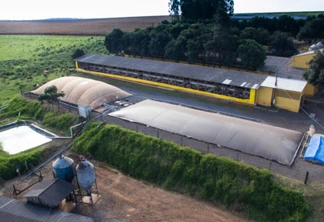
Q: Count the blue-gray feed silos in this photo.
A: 2